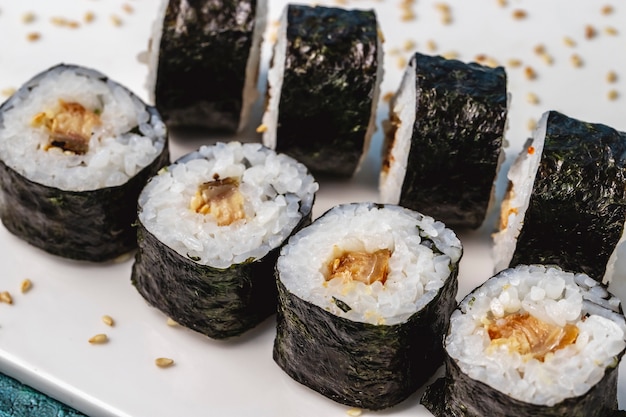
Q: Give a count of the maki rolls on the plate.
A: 8